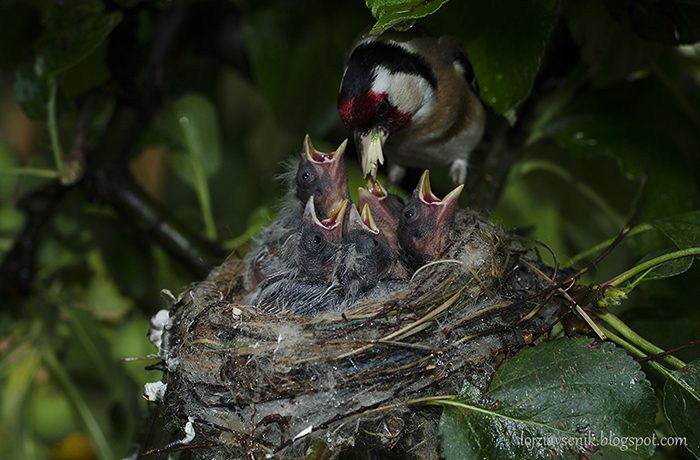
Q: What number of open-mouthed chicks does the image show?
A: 5